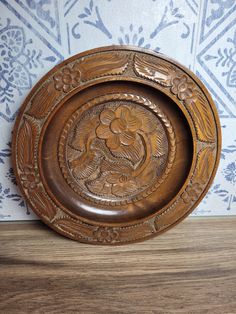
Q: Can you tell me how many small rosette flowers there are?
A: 5